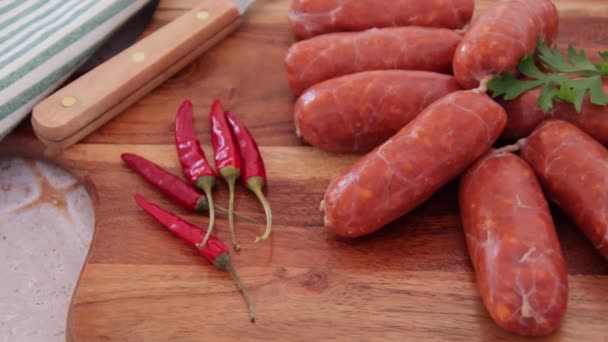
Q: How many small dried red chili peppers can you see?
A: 5